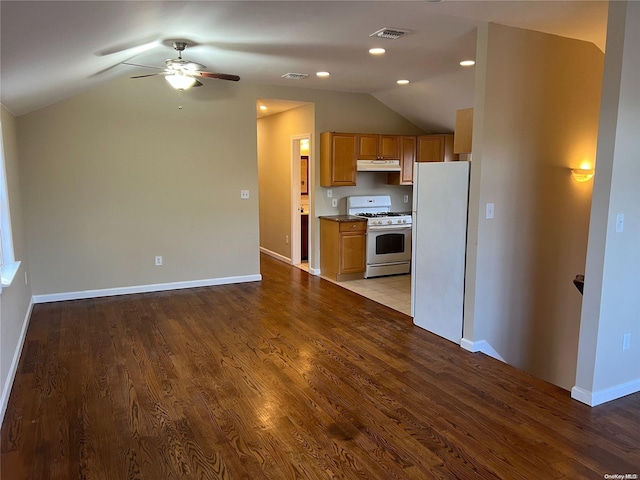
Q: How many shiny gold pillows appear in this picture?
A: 0